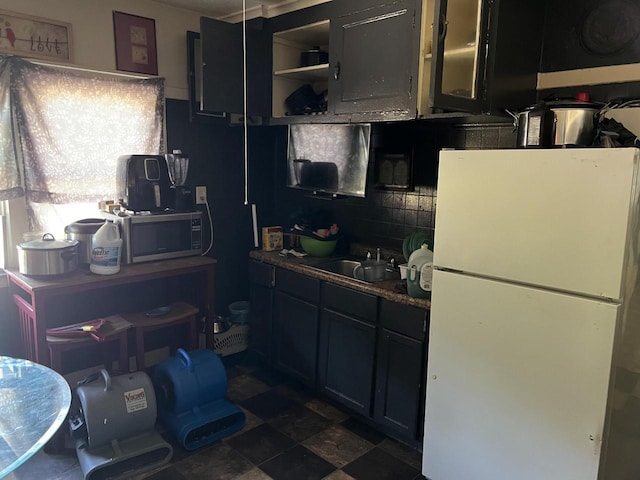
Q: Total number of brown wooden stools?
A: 2